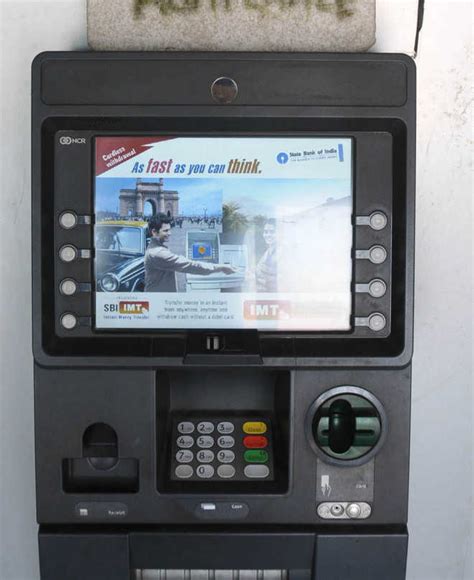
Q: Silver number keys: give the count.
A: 10